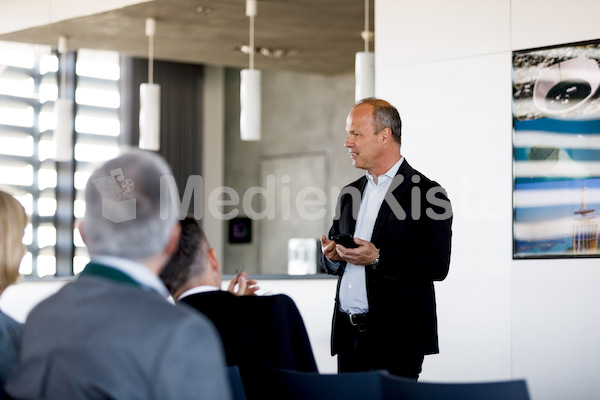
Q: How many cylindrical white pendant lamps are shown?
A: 4